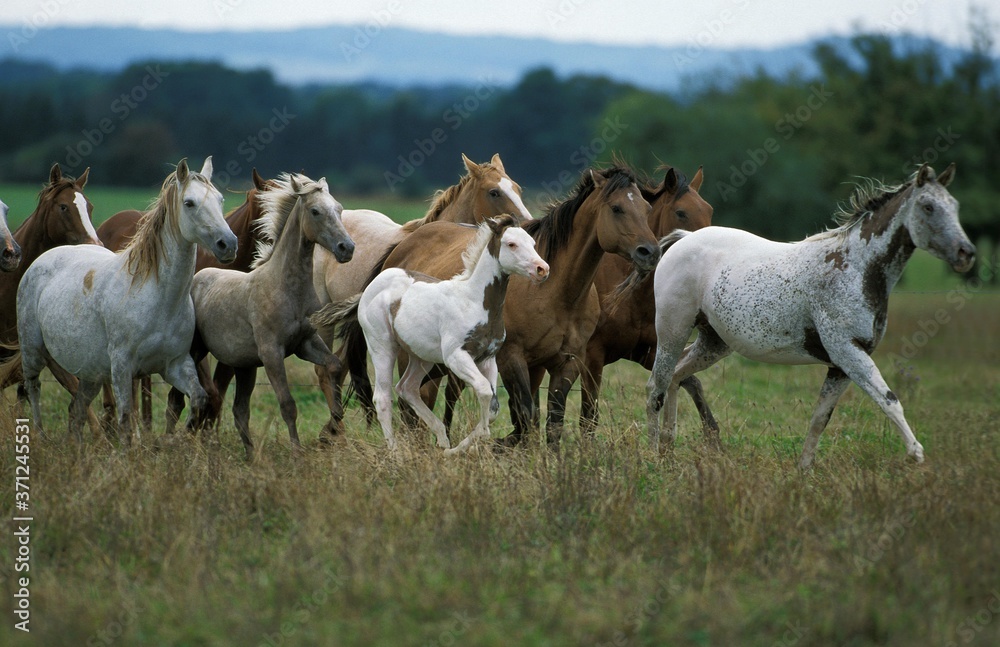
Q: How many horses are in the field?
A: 10